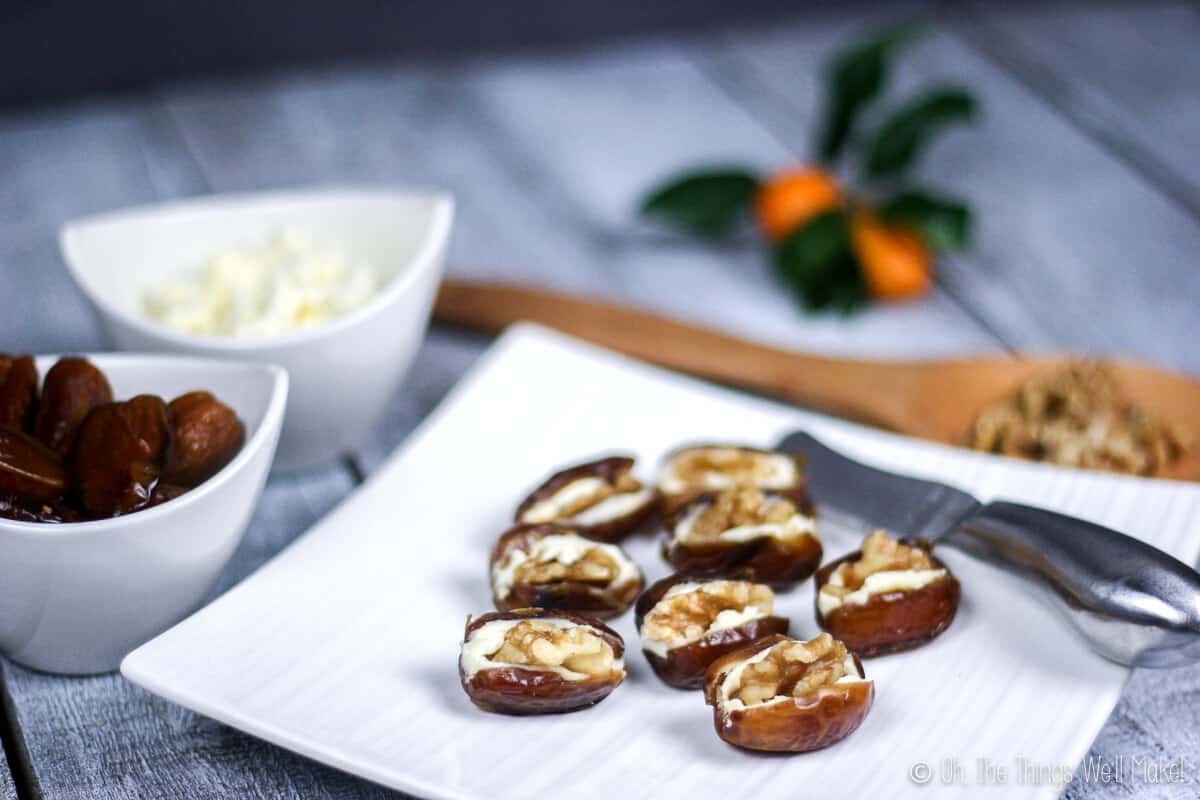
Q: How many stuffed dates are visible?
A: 8